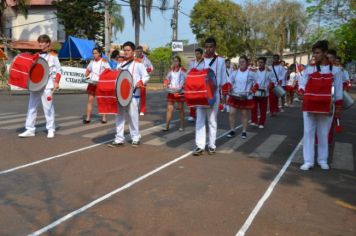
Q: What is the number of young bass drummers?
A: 4